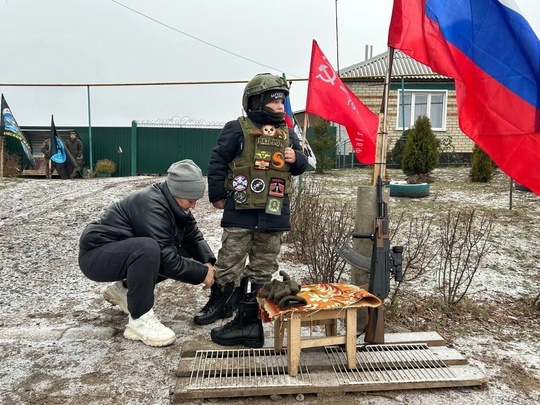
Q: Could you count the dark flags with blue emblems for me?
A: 2